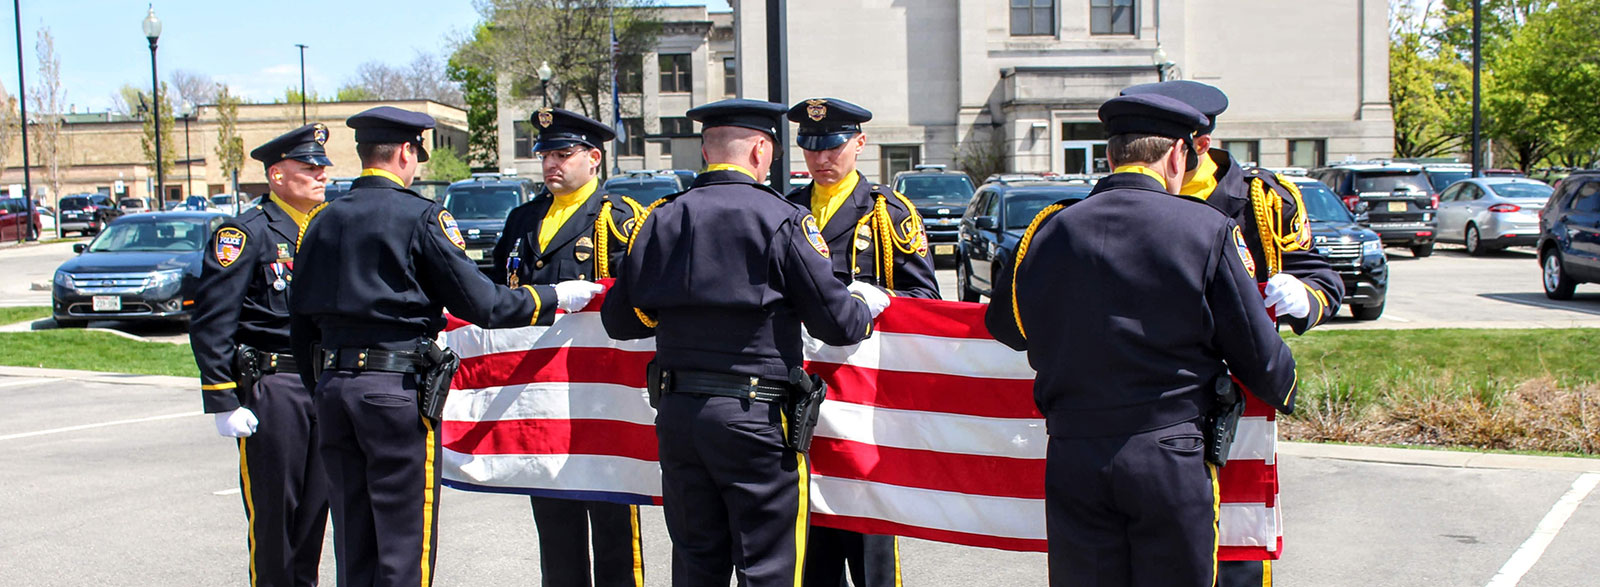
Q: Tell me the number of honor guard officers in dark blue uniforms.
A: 7